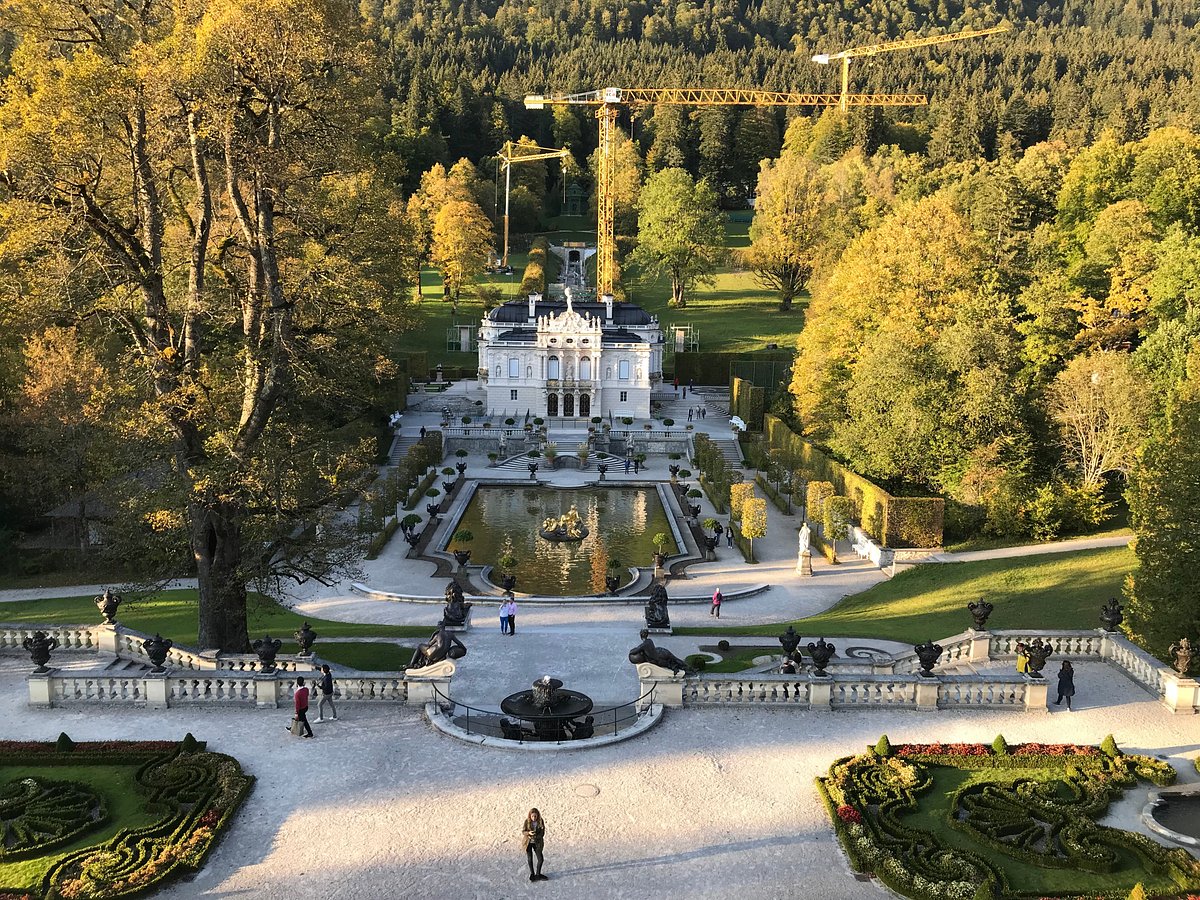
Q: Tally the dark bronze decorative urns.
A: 12